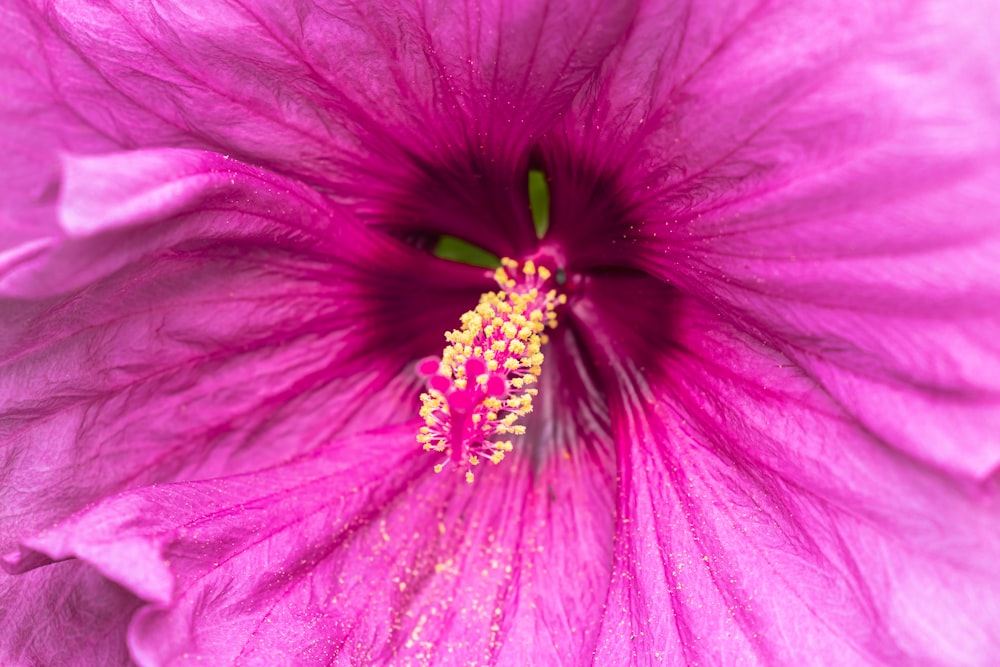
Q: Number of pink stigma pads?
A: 5